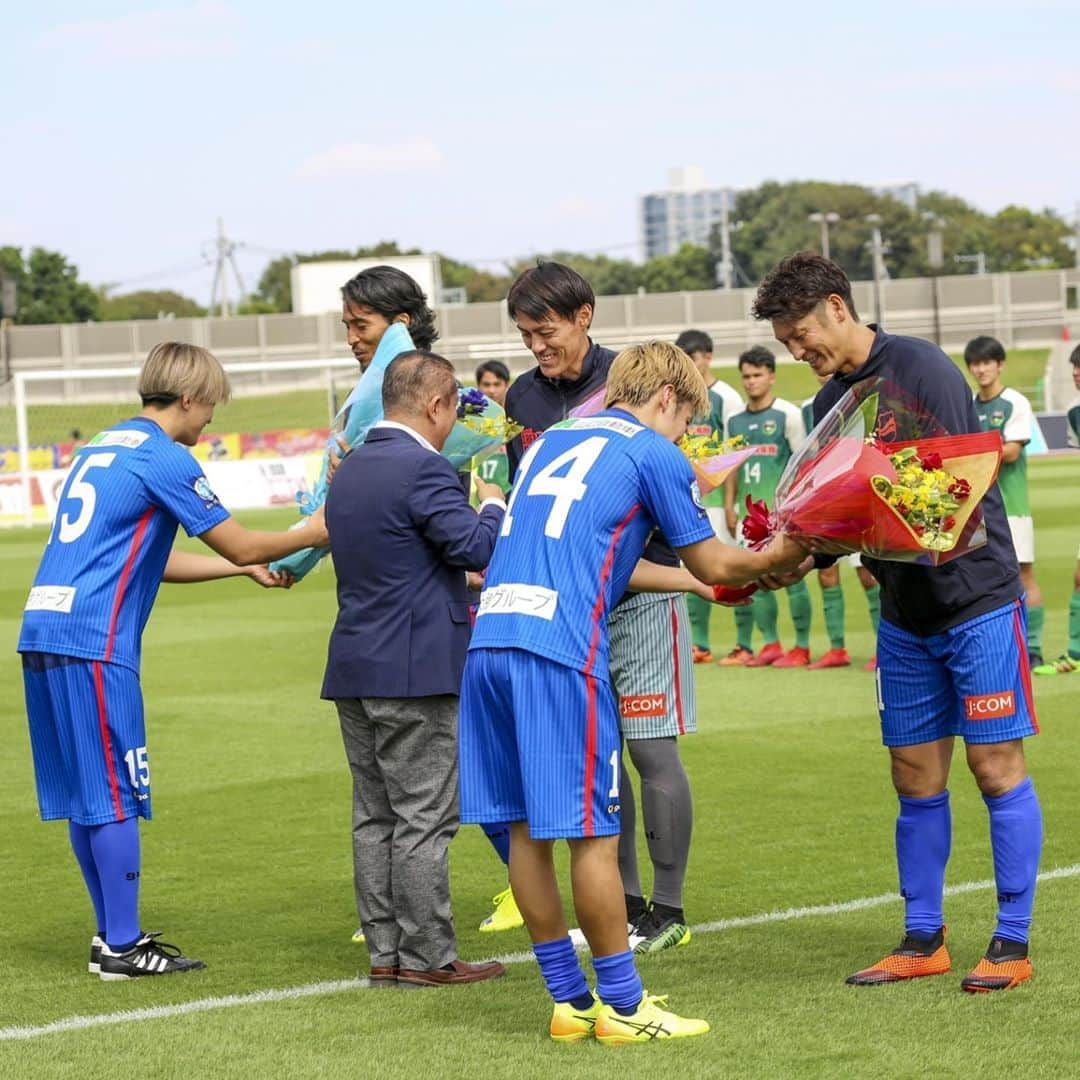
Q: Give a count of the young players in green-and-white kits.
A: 6